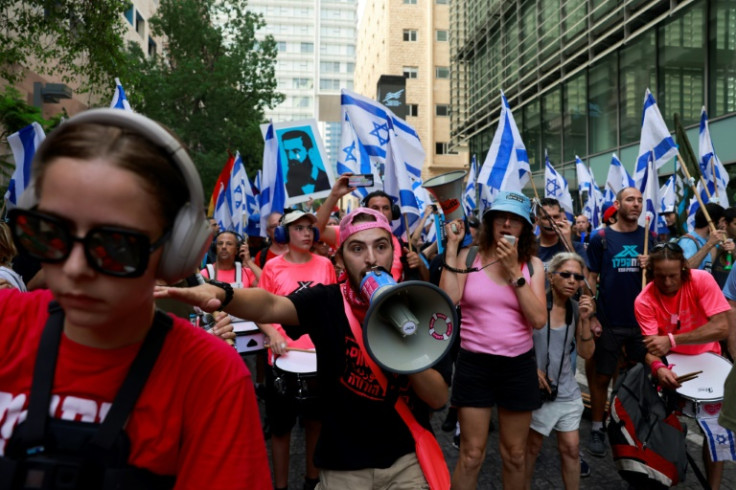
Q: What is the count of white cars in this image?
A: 0